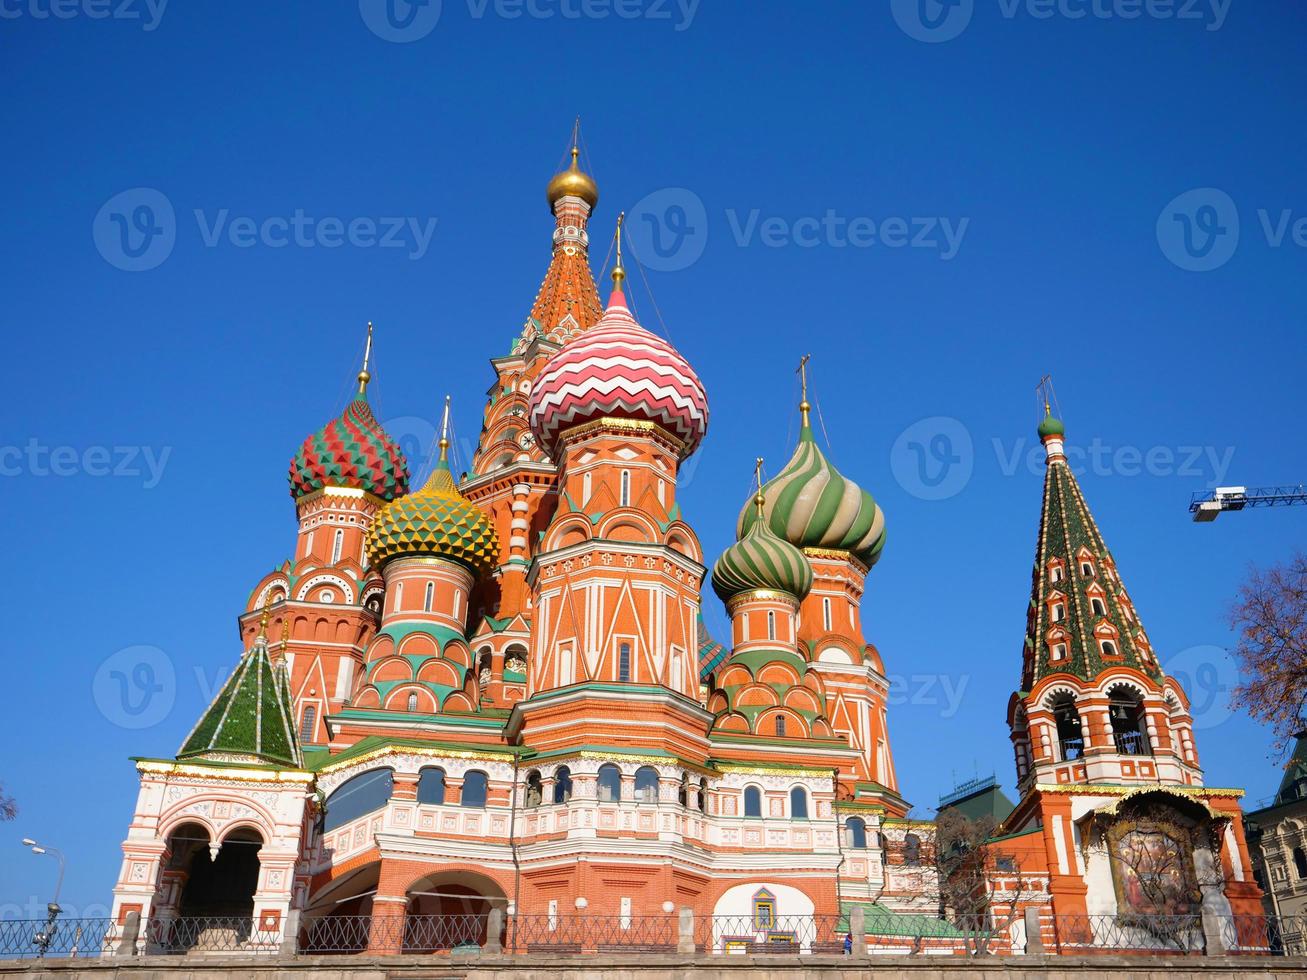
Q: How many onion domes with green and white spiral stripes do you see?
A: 2